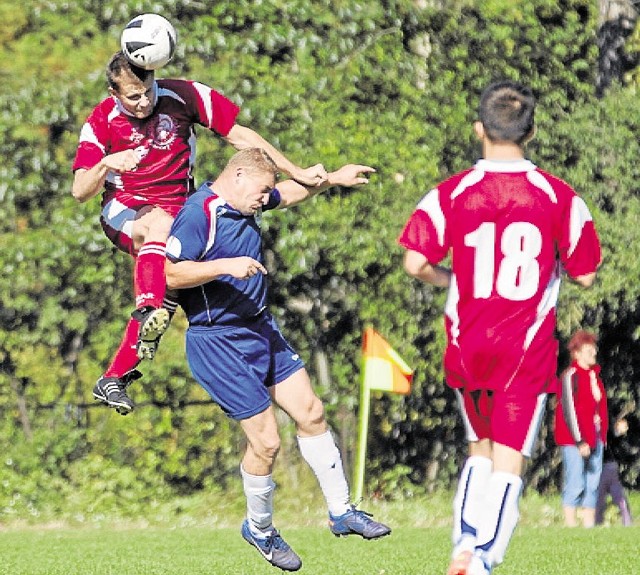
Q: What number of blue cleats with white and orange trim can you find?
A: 2